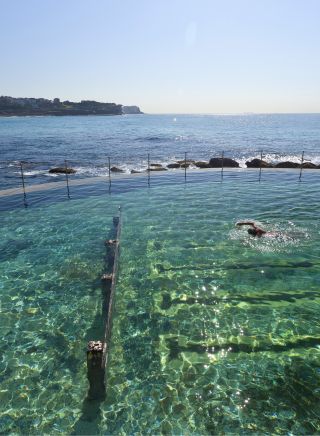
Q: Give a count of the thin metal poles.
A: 8